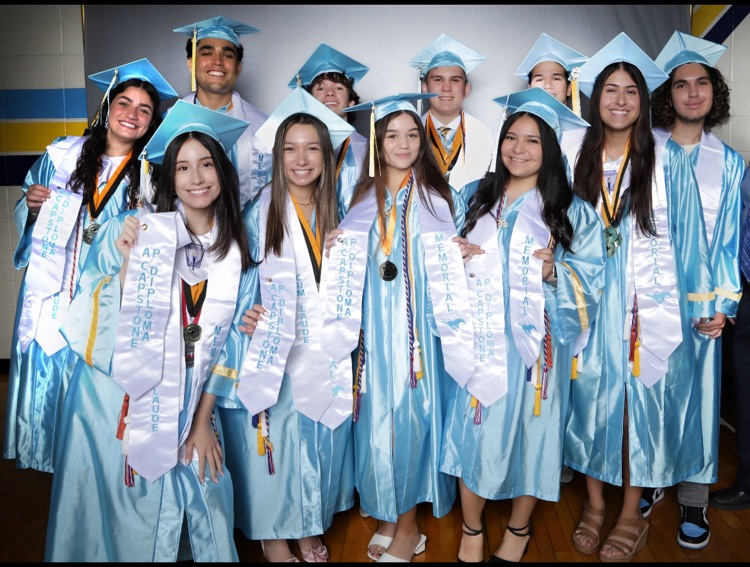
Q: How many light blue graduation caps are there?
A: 11